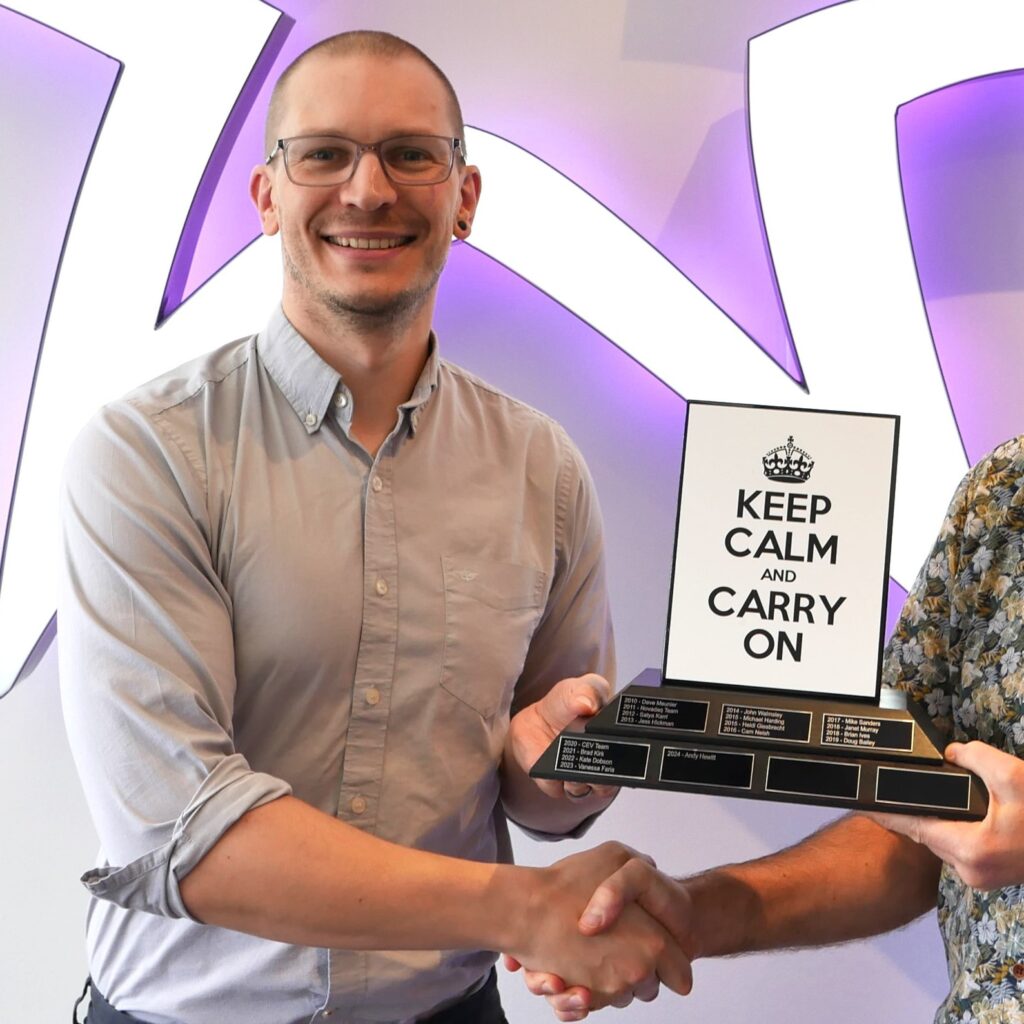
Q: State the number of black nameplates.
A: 7